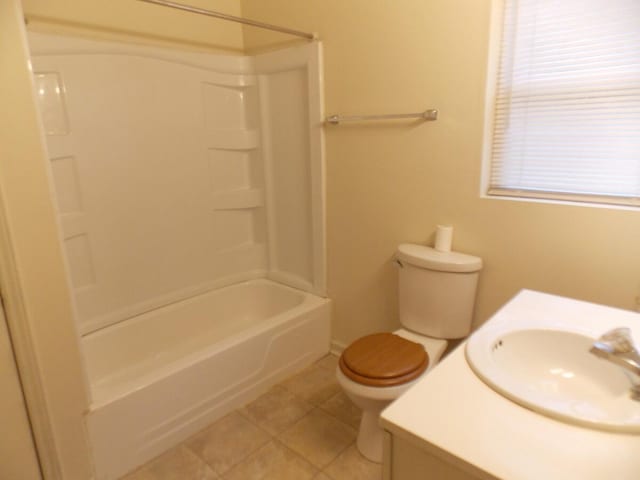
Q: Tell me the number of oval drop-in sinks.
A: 1